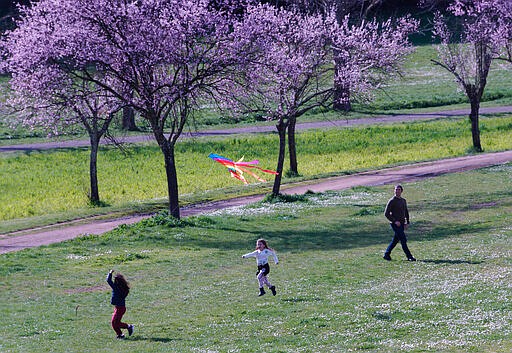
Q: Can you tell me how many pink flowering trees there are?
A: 5